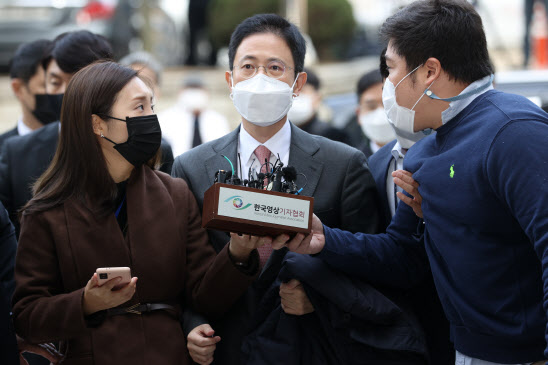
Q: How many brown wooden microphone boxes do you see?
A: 1